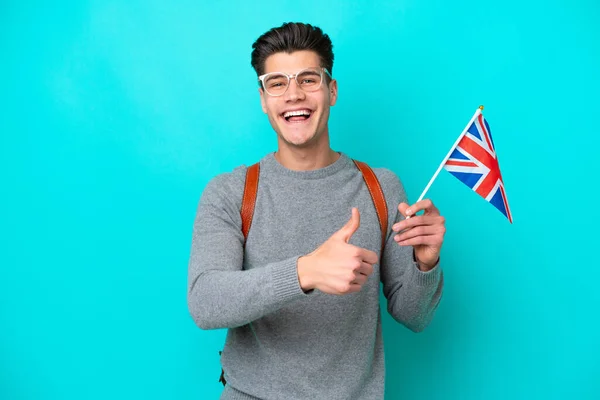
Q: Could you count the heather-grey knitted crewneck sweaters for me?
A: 1